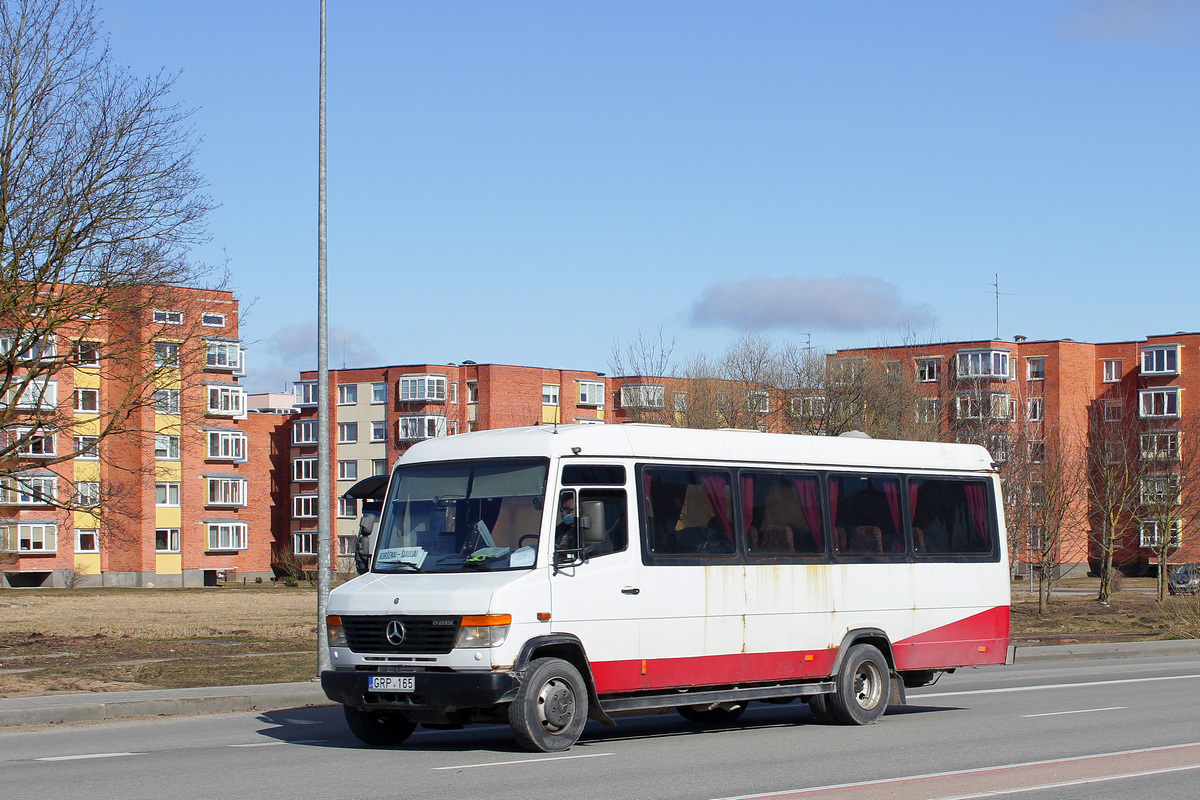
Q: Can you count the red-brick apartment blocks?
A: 3